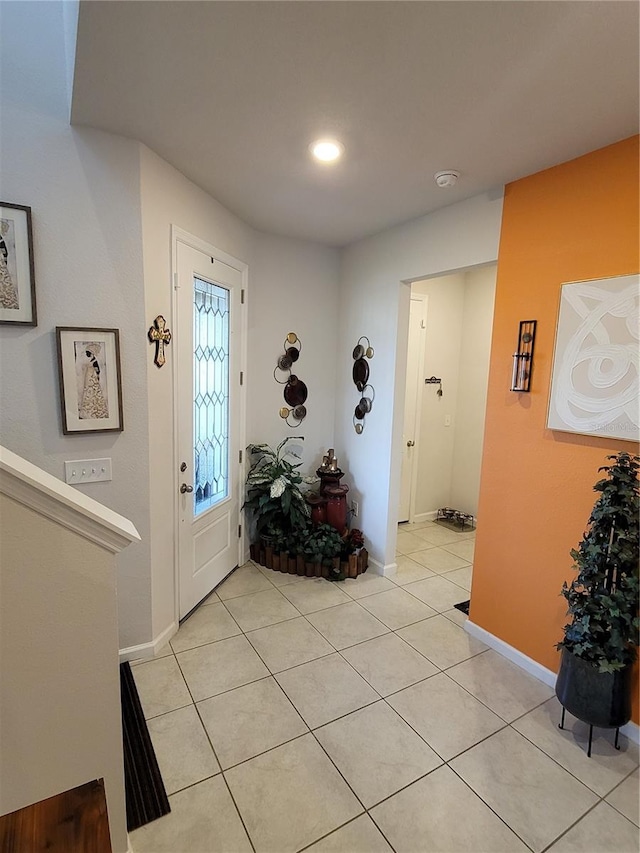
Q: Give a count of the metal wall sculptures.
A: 2